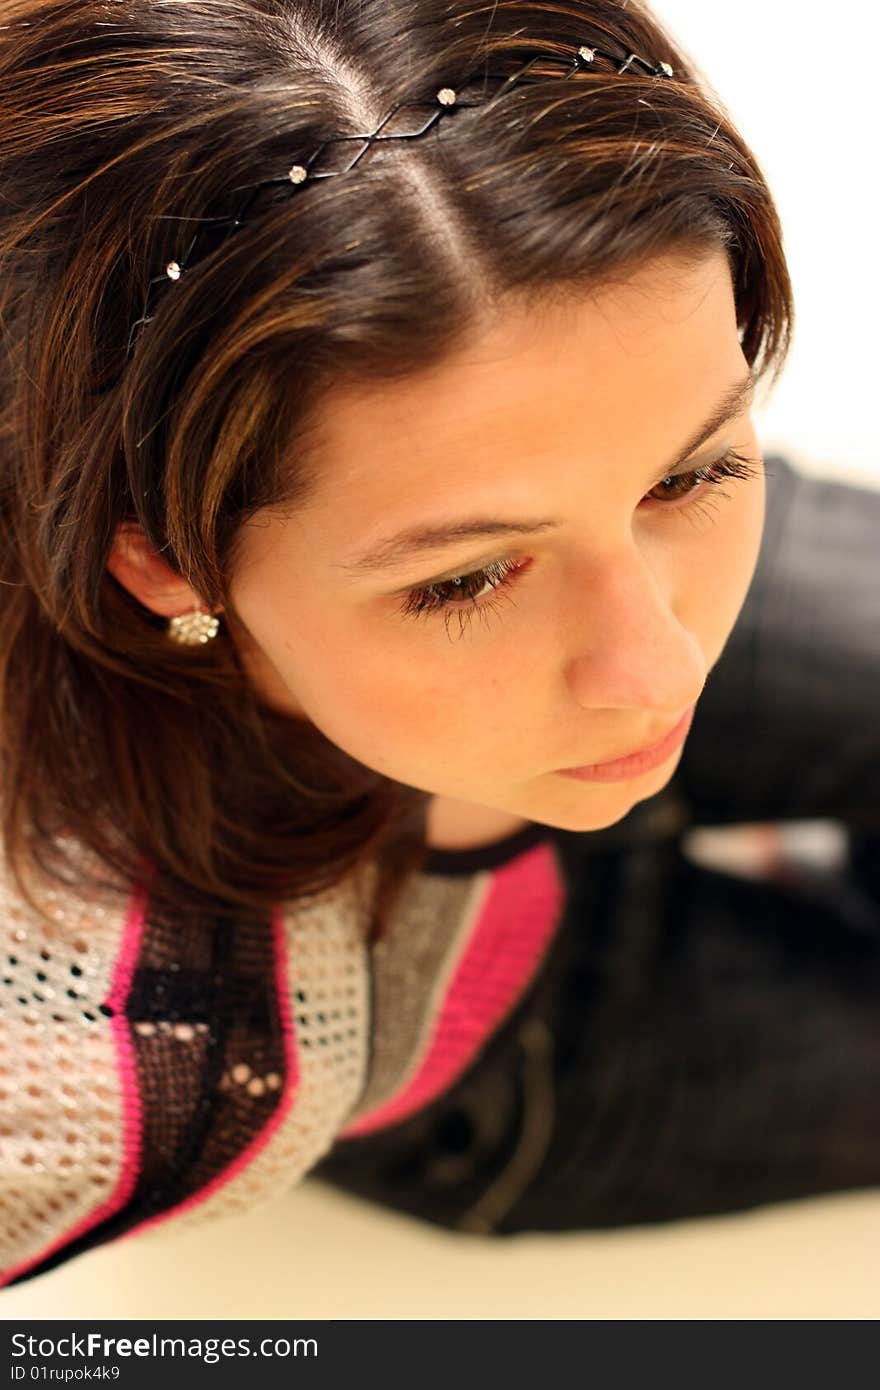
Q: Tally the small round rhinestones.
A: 5